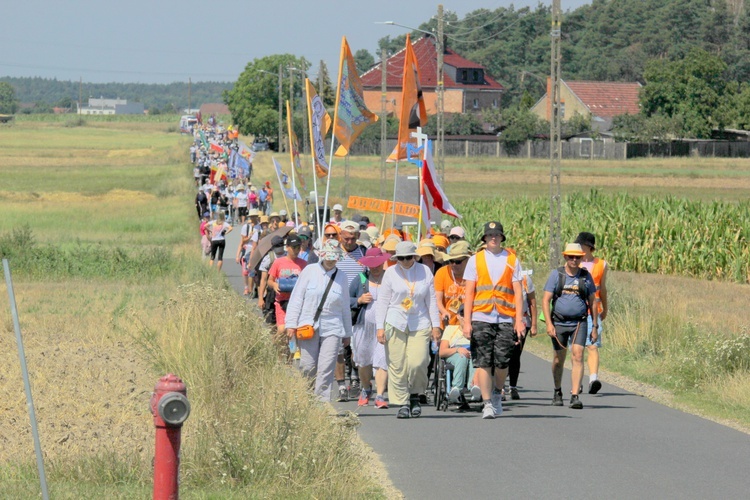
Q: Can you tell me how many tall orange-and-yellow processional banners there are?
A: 4